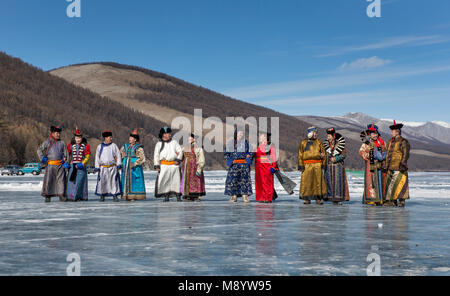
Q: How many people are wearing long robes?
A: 12